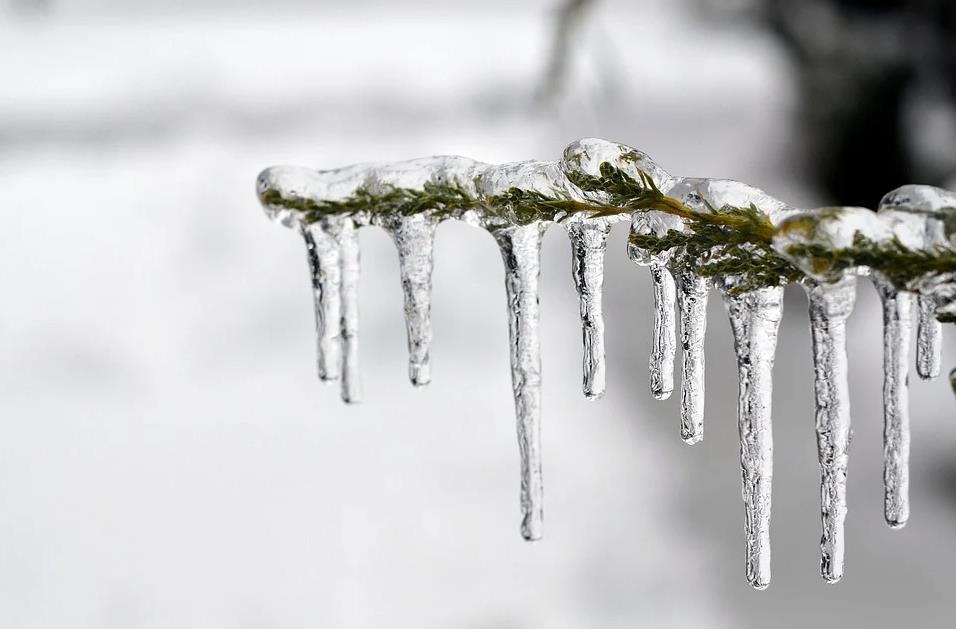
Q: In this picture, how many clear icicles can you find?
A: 11